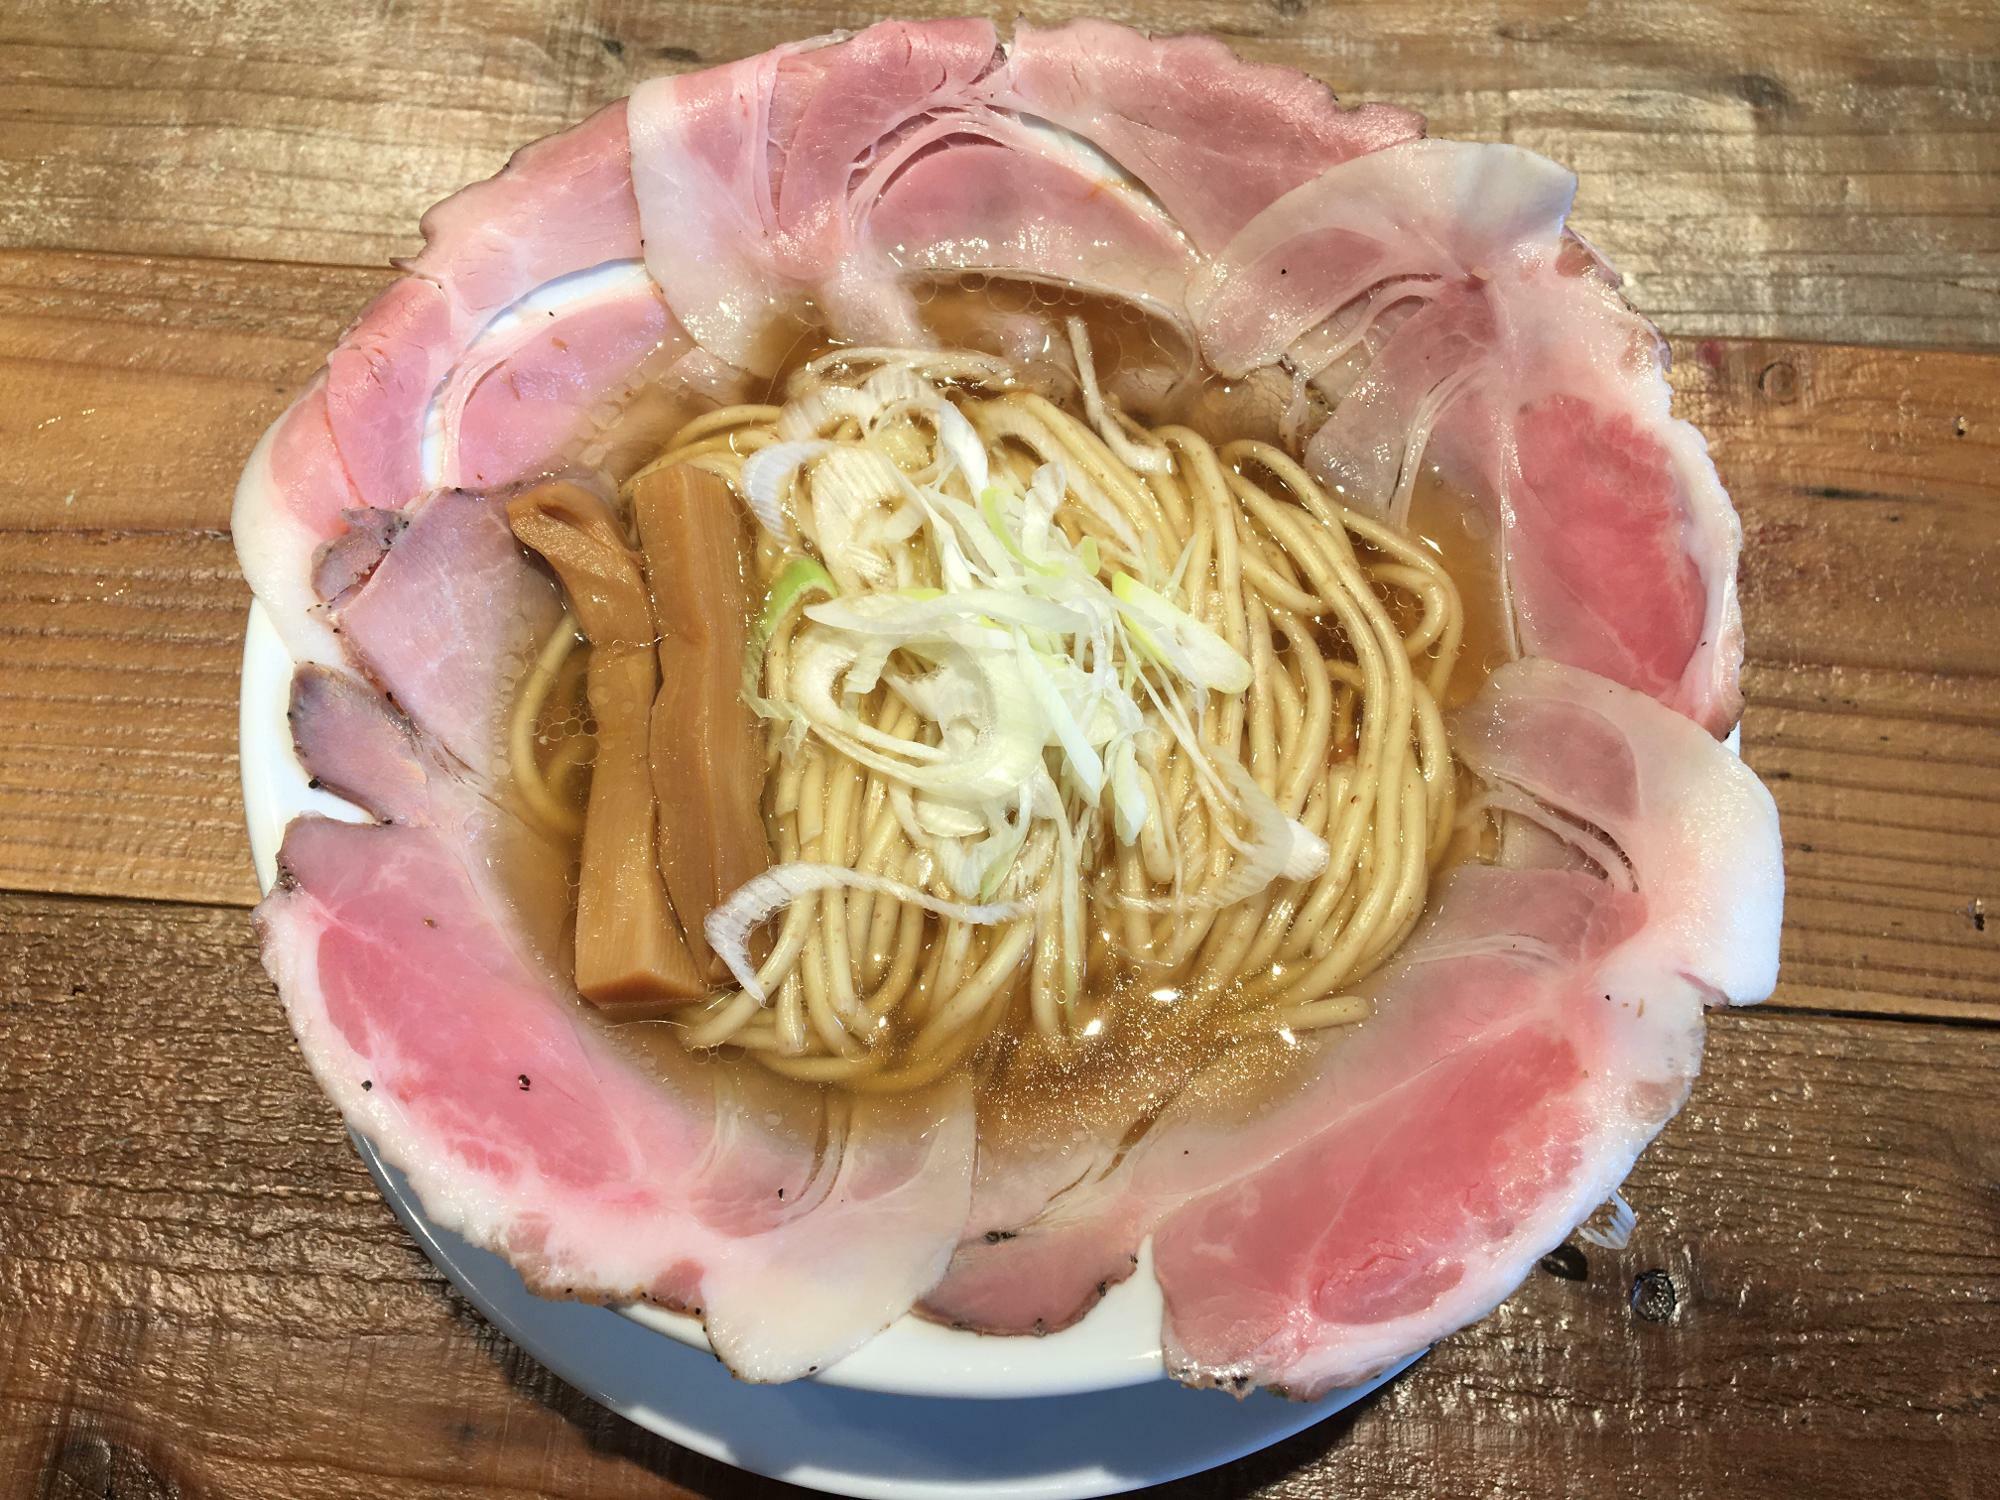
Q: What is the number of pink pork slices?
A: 5